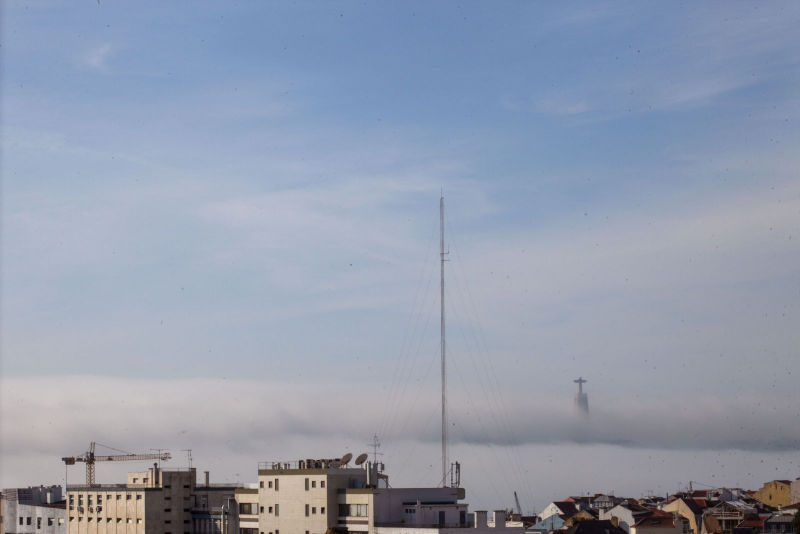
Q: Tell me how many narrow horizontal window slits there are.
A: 10